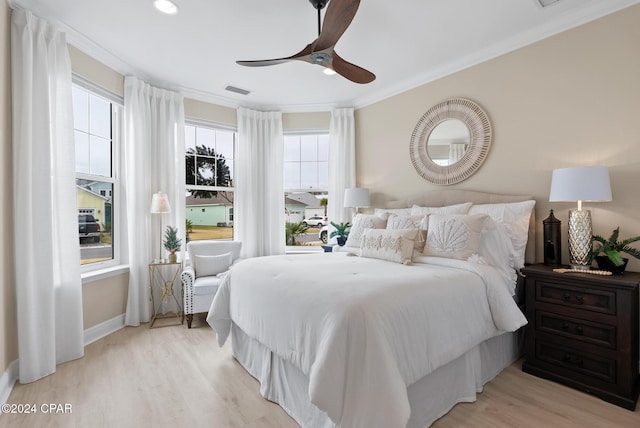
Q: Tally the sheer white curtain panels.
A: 4